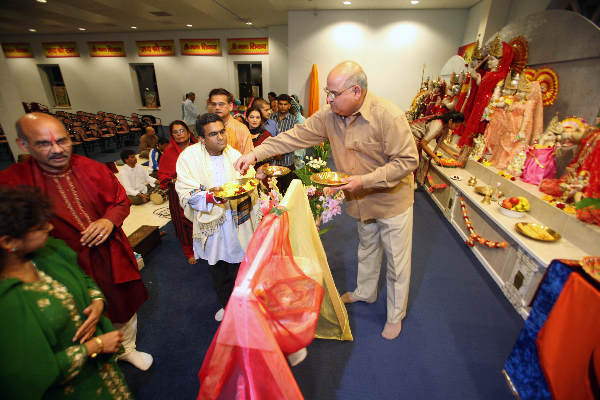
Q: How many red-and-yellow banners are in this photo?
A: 6